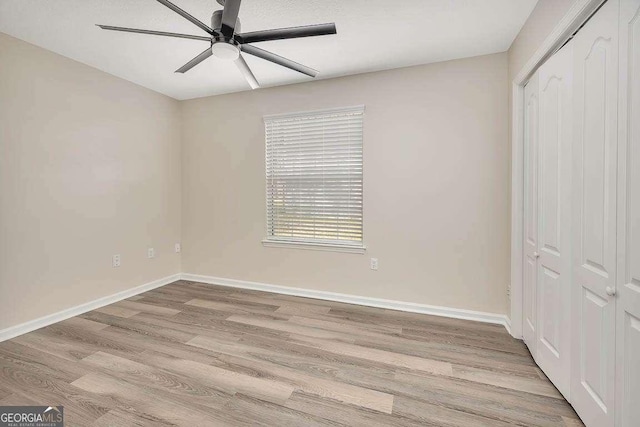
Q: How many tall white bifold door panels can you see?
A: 4